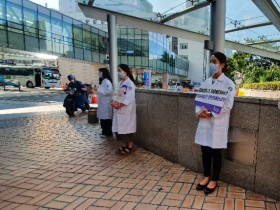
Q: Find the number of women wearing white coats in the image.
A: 3